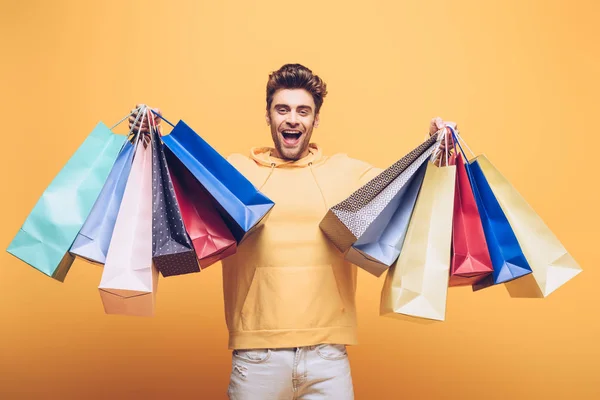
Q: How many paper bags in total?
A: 12